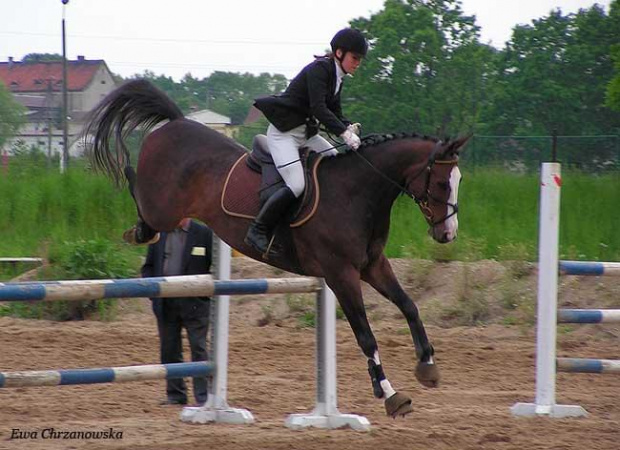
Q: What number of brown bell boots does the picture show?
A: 2